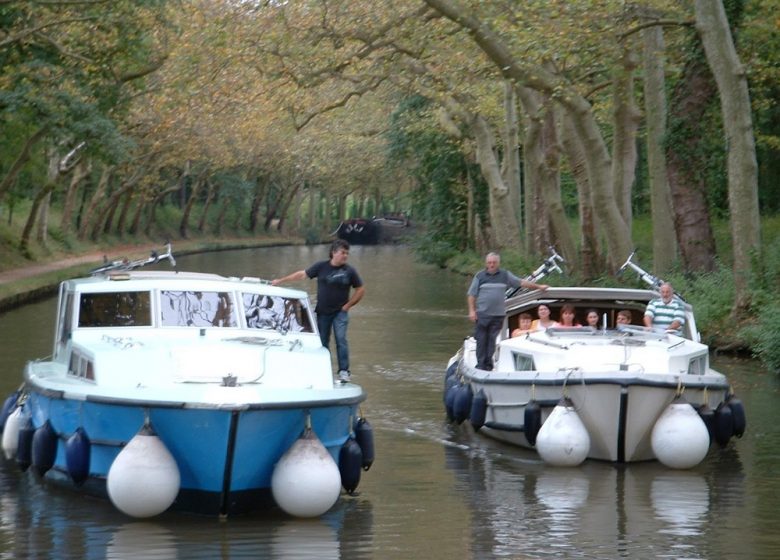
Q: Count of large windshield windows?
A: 3